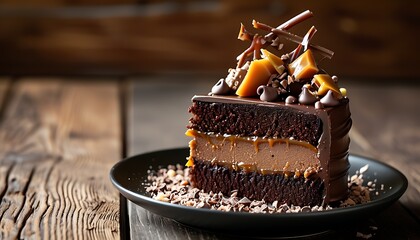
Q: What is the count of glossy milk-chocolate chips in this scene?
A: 4